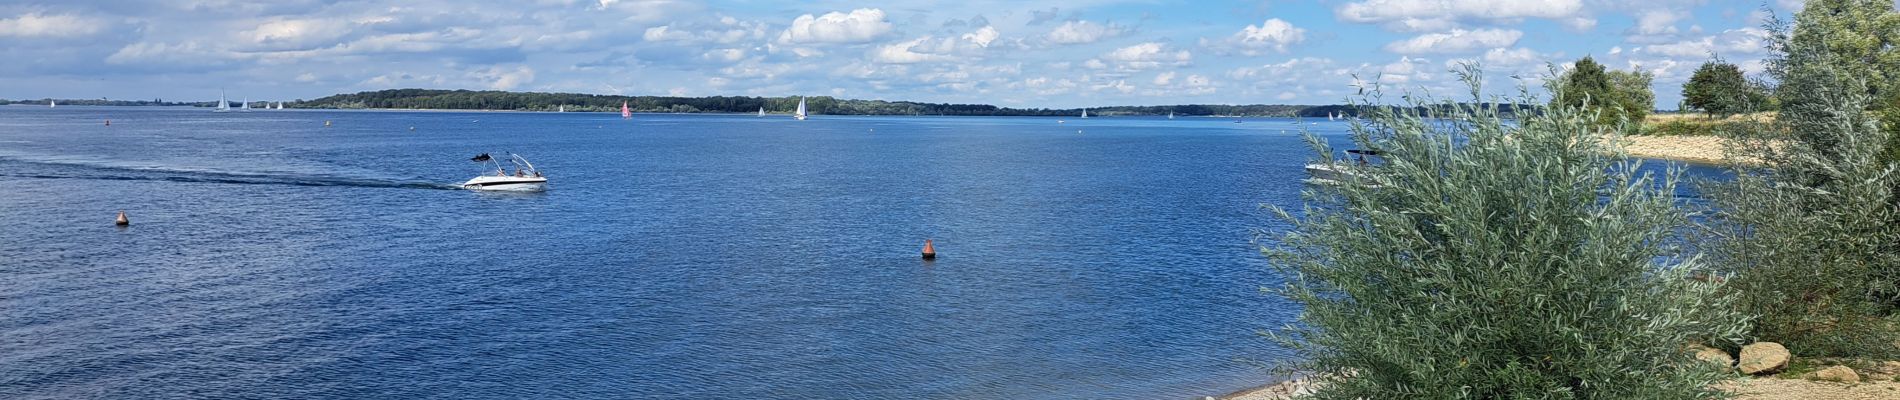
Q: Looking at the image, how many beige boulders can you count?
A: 3